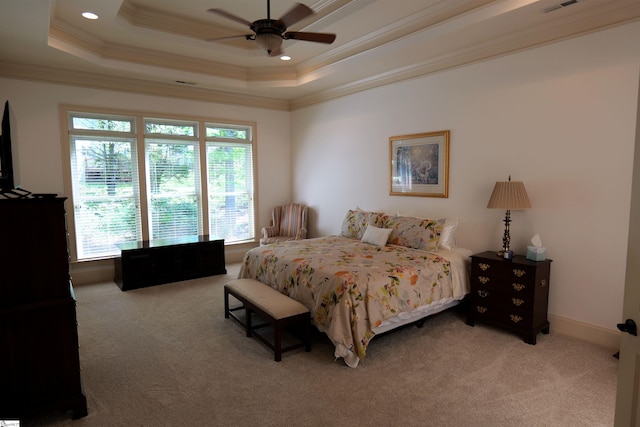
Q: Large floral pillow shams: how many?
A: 2